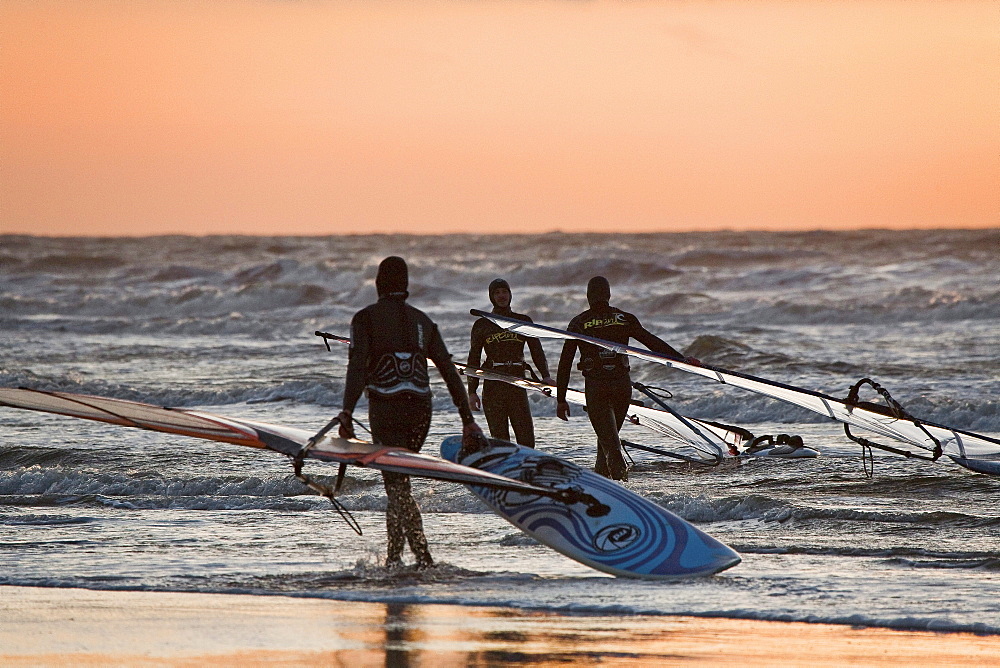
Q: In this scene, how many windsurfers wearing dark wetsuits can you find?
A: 3